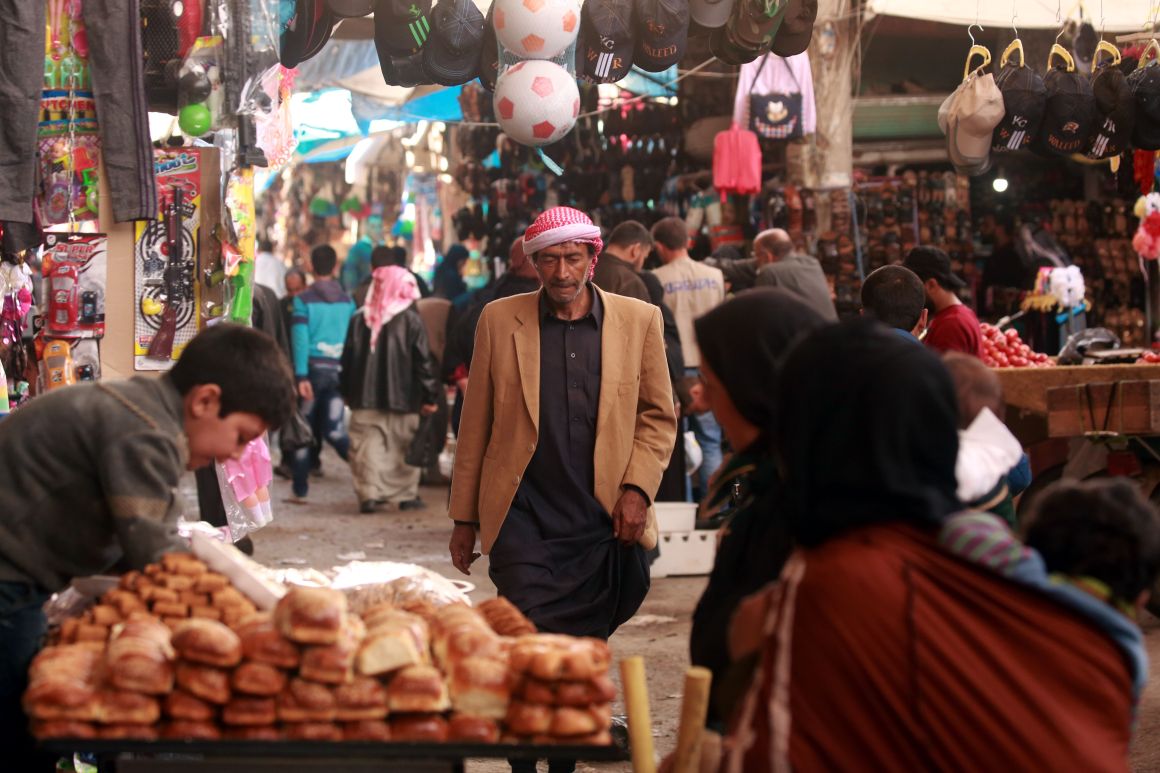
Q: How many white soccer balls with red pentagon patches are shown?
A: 2